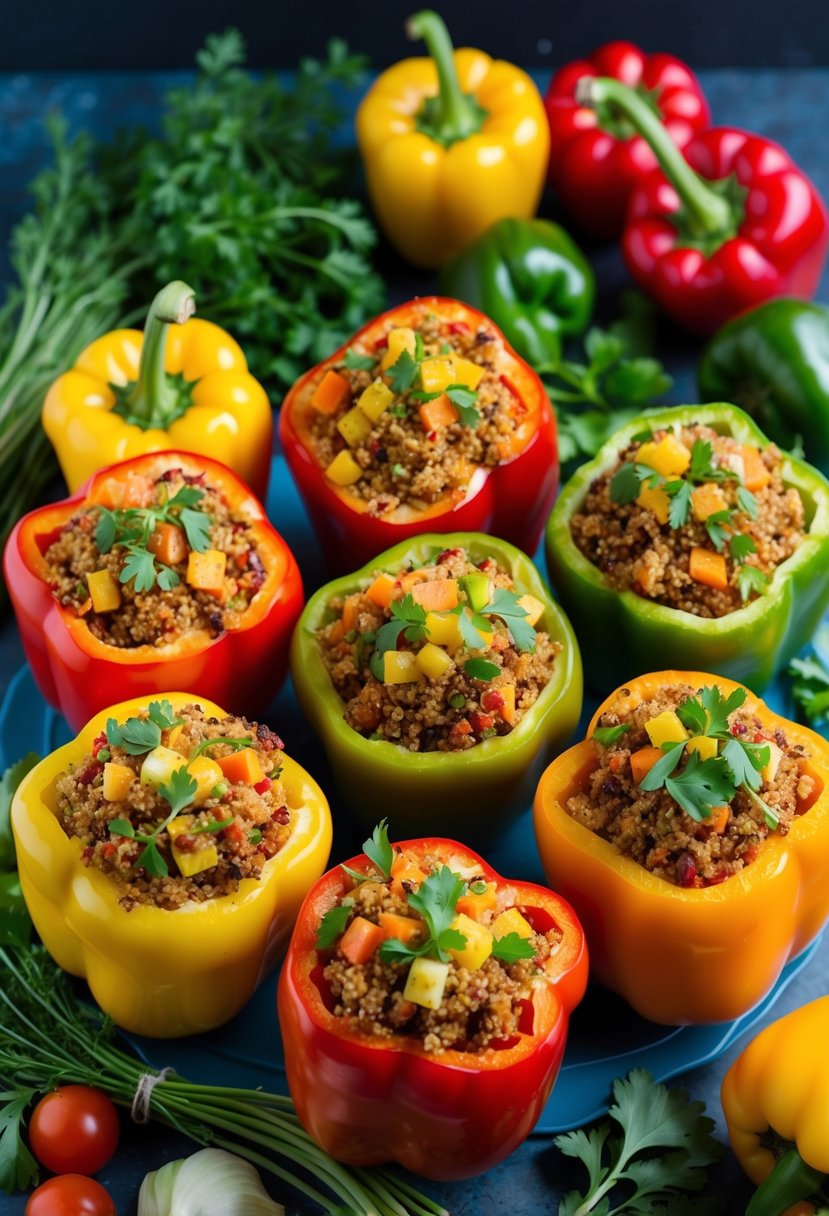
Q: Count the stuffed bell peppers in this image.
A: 7